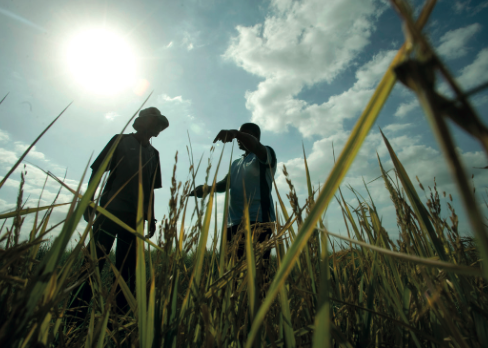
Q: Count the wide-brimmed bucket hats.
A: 1